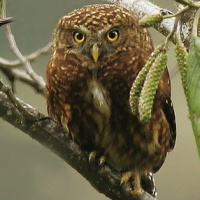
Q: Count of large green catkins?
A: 3